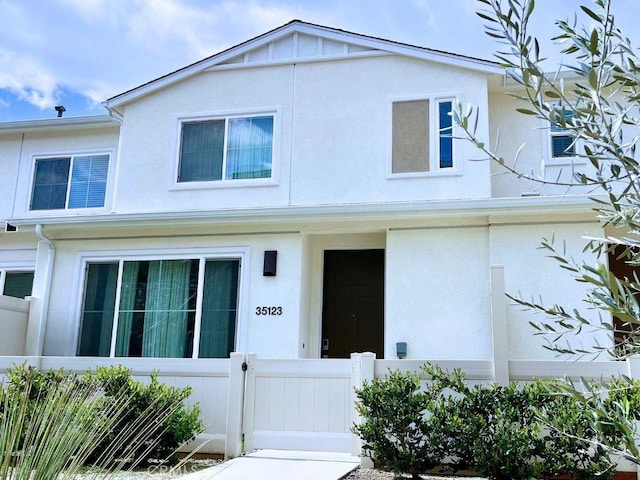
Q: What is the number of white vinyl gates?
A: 1